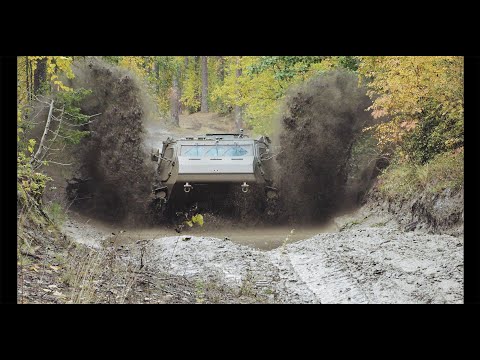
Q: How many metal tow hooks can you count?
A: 2